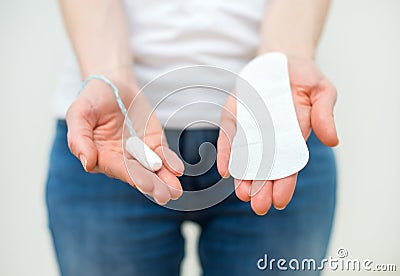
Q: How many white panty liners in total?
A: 1